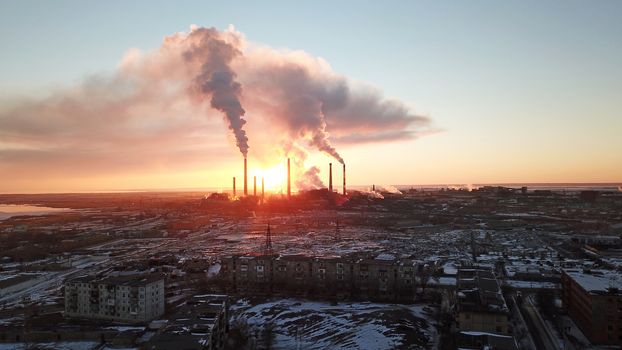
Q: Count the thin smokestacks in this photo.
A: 7